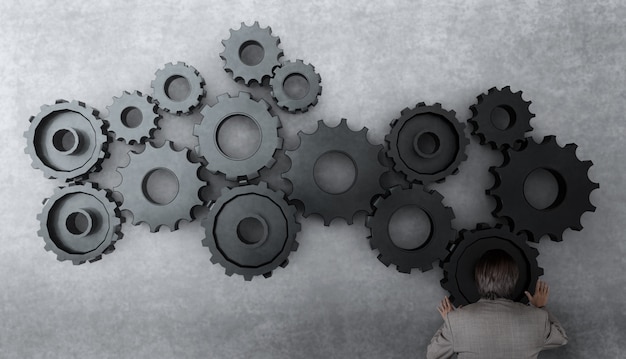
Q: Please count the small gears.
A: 5